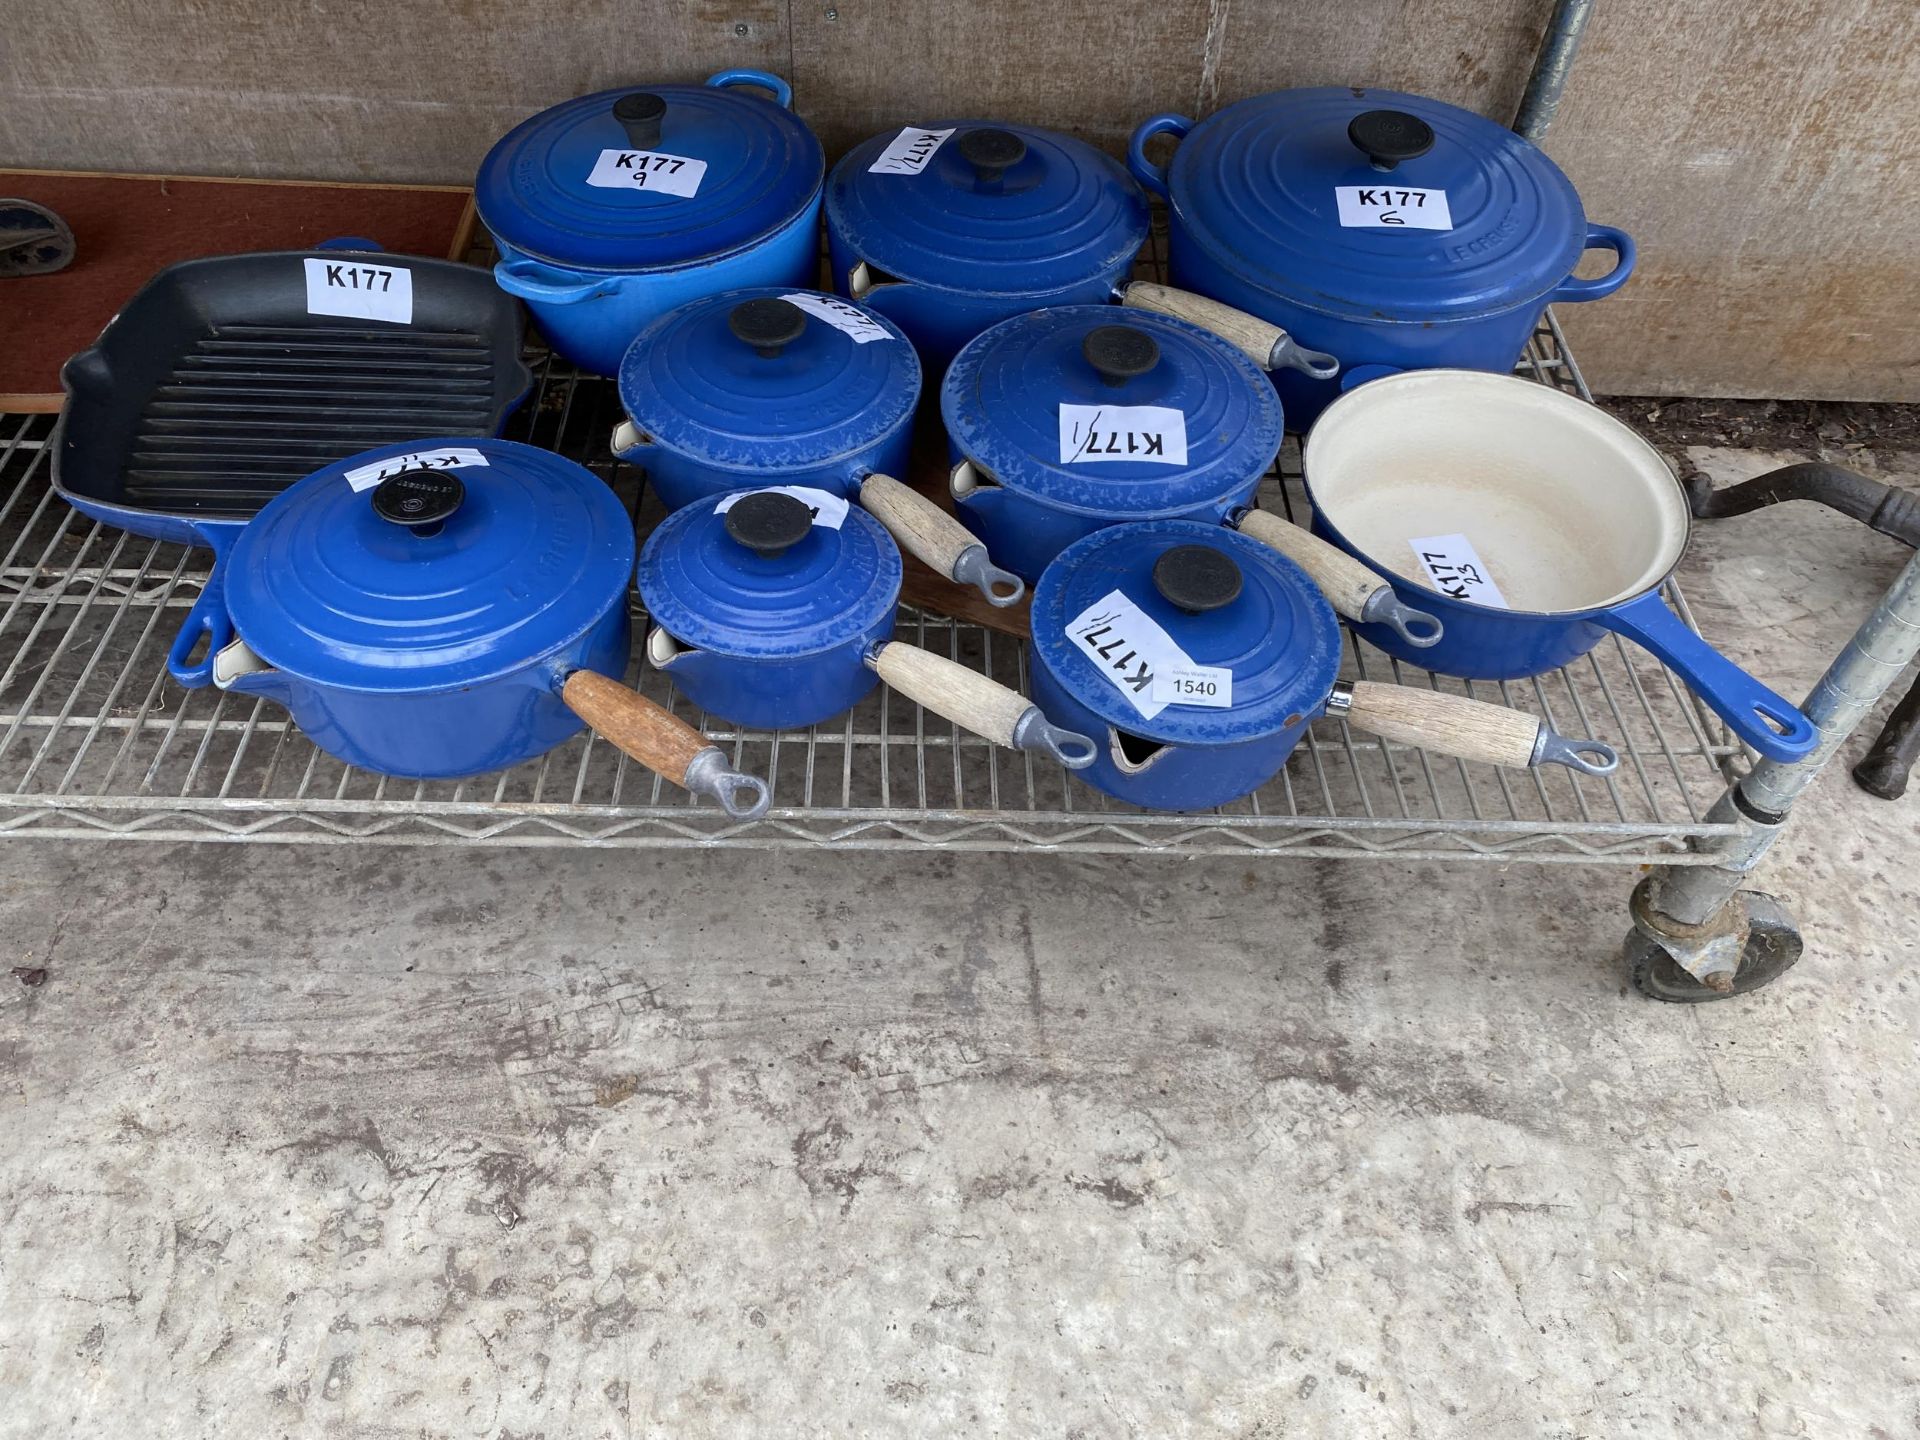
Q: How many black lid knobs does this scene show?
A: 8